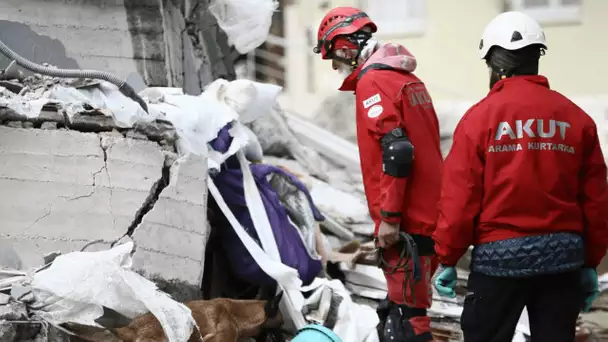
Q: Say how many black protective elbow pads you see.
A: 1